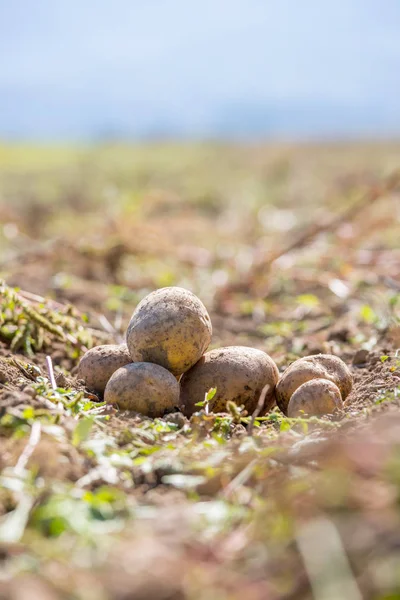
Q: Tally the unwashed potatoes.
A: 6